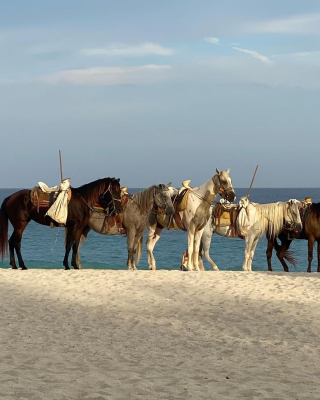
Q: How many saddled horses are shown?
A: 5